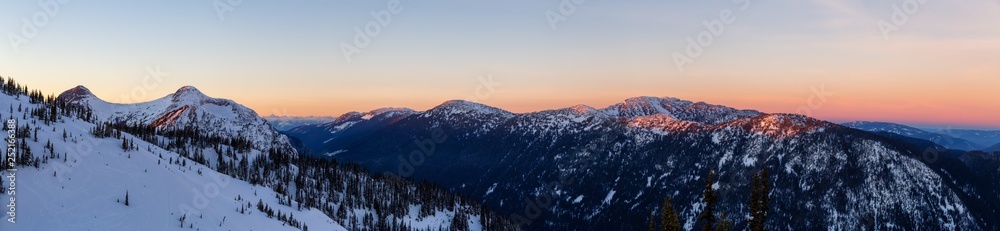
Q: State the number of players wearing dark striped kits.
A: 0